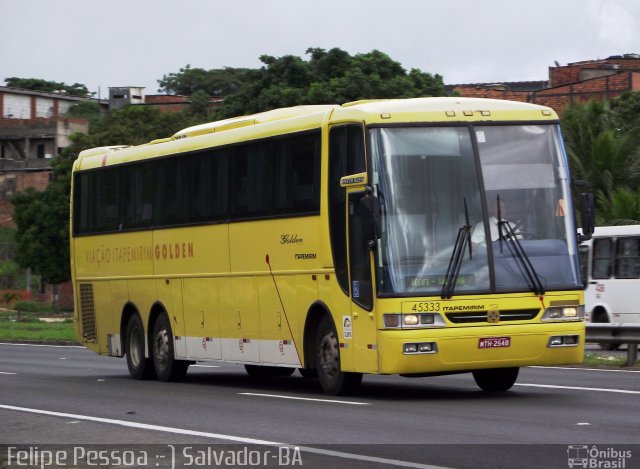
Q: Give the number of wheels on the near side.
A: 3